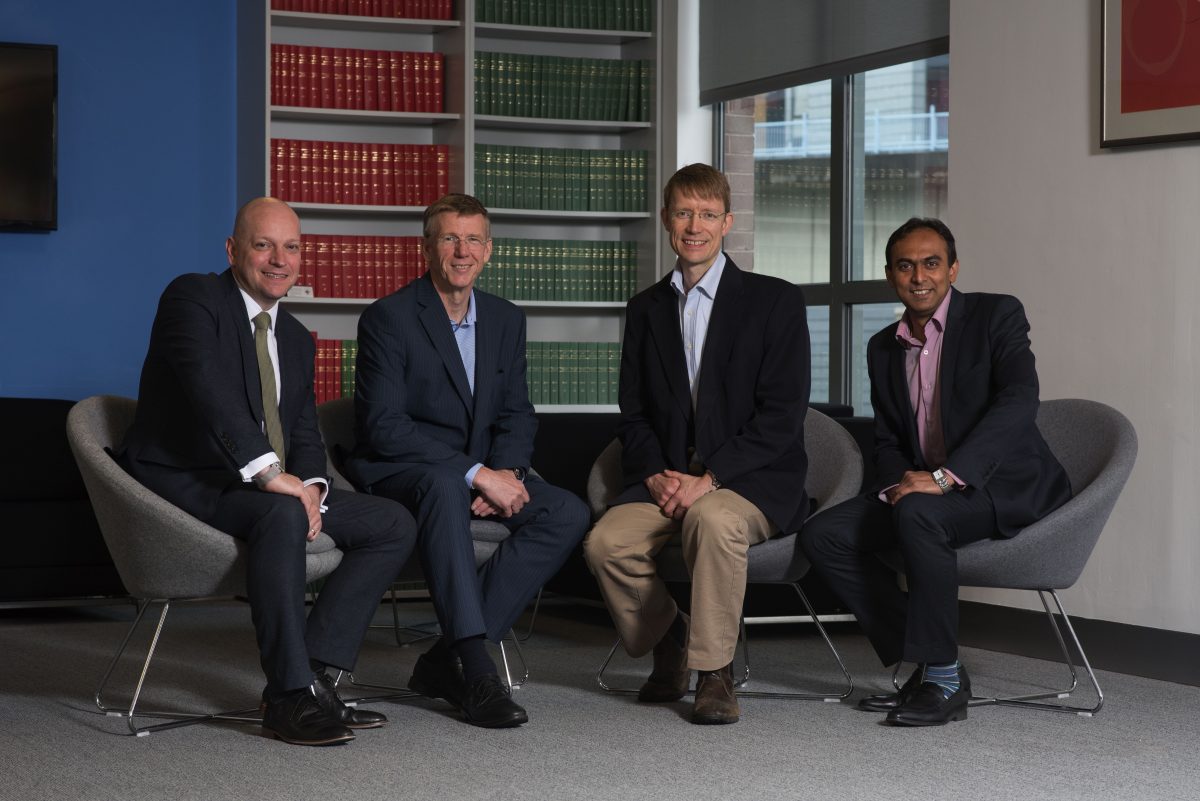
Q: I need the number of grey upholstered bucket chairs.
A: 4